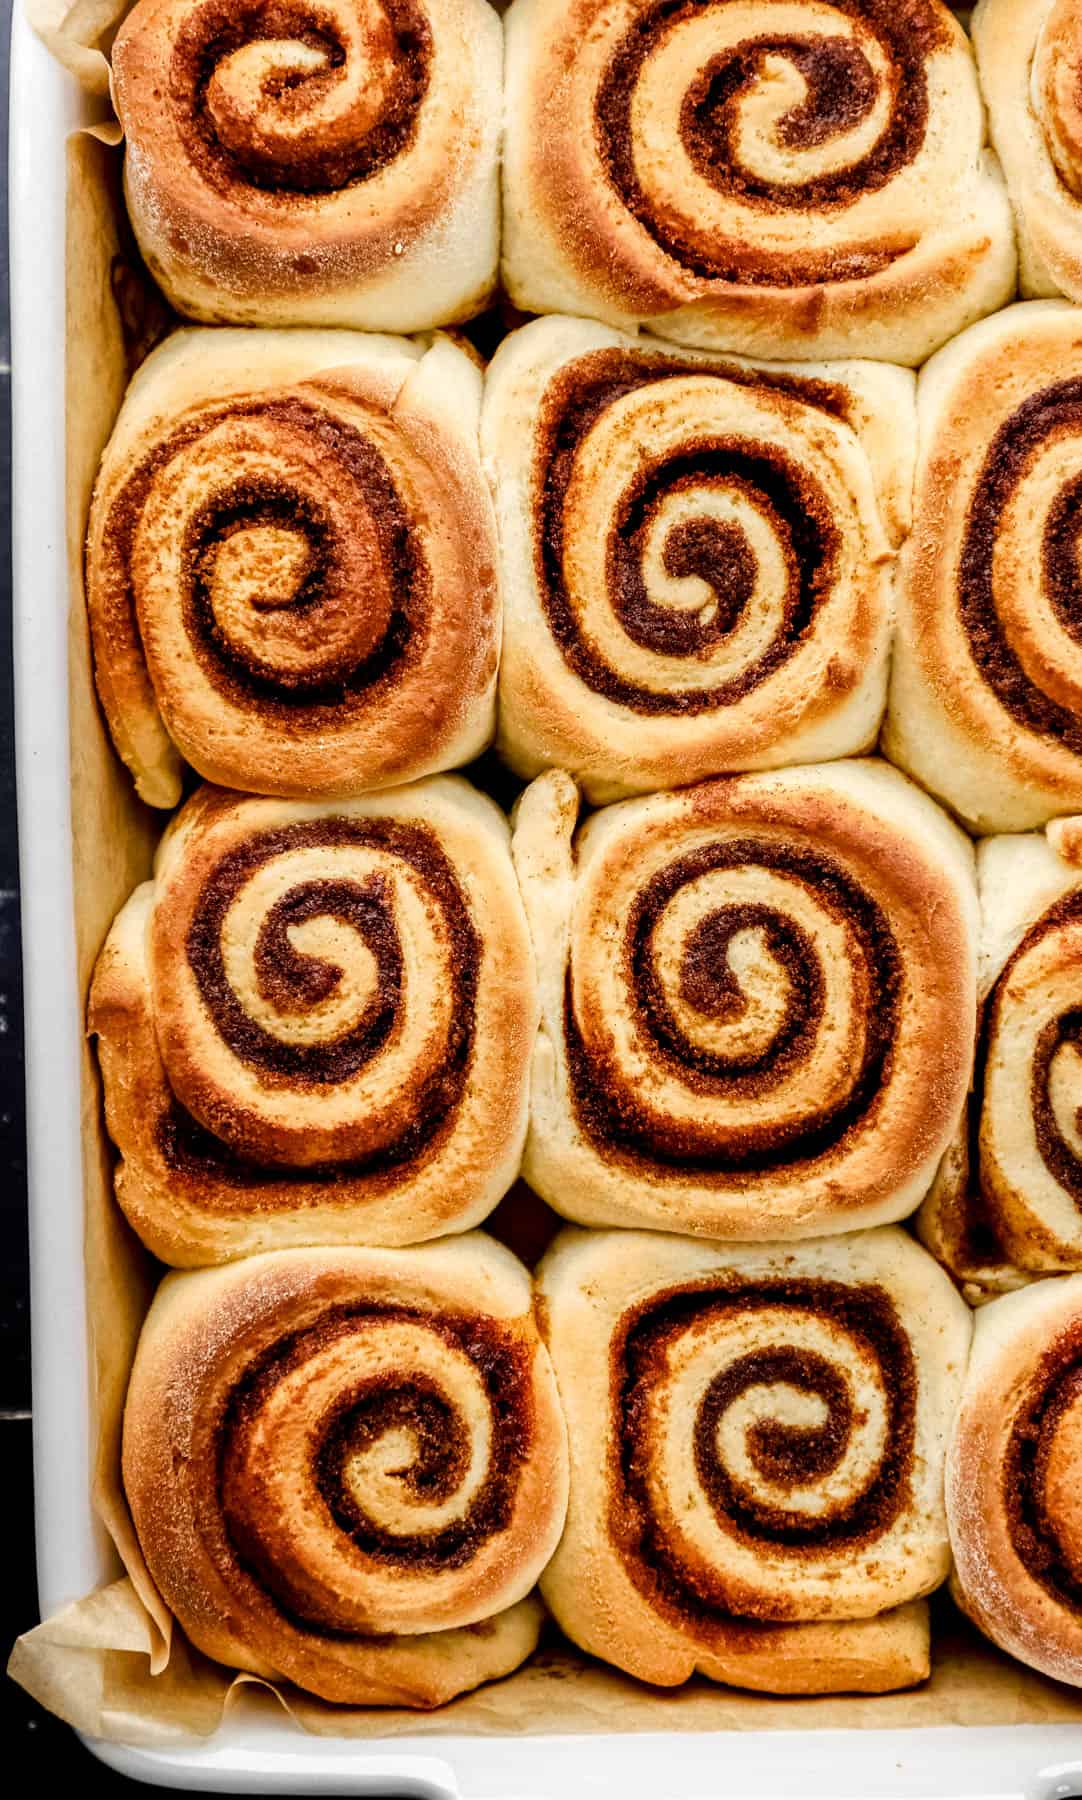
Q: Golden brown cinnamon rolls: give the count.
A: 12